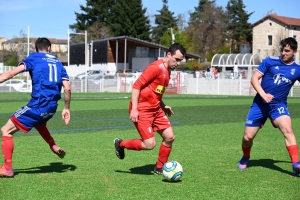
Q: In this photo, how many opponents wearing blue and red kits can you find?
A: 2